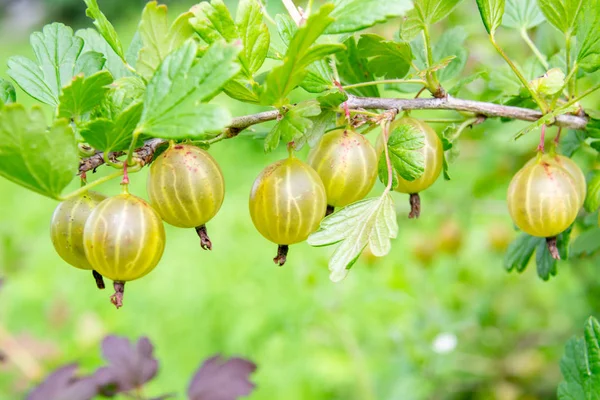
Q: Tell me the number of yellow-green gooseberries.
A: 8